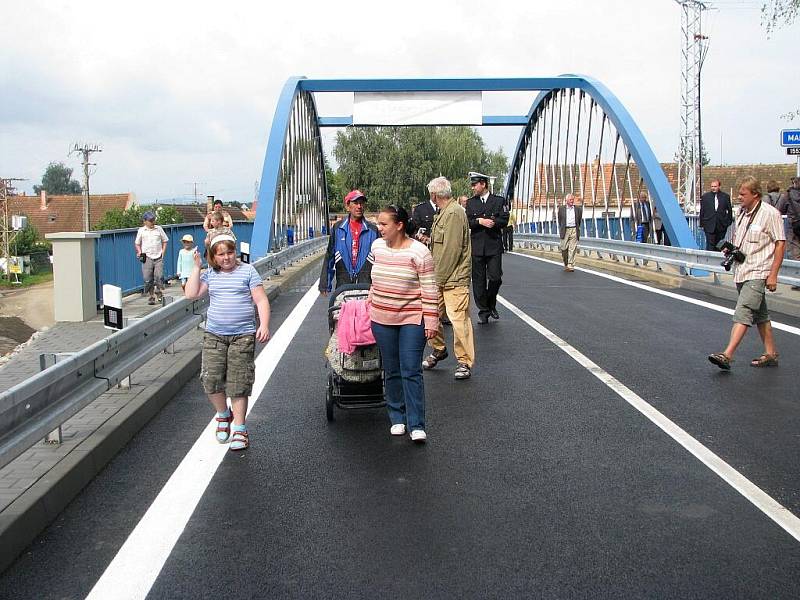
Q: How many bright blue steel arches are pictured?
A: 2